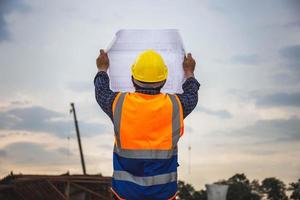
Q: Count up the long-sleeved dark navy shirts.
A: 1